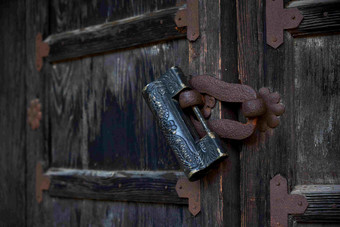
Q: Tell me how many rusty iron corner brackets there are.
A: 6